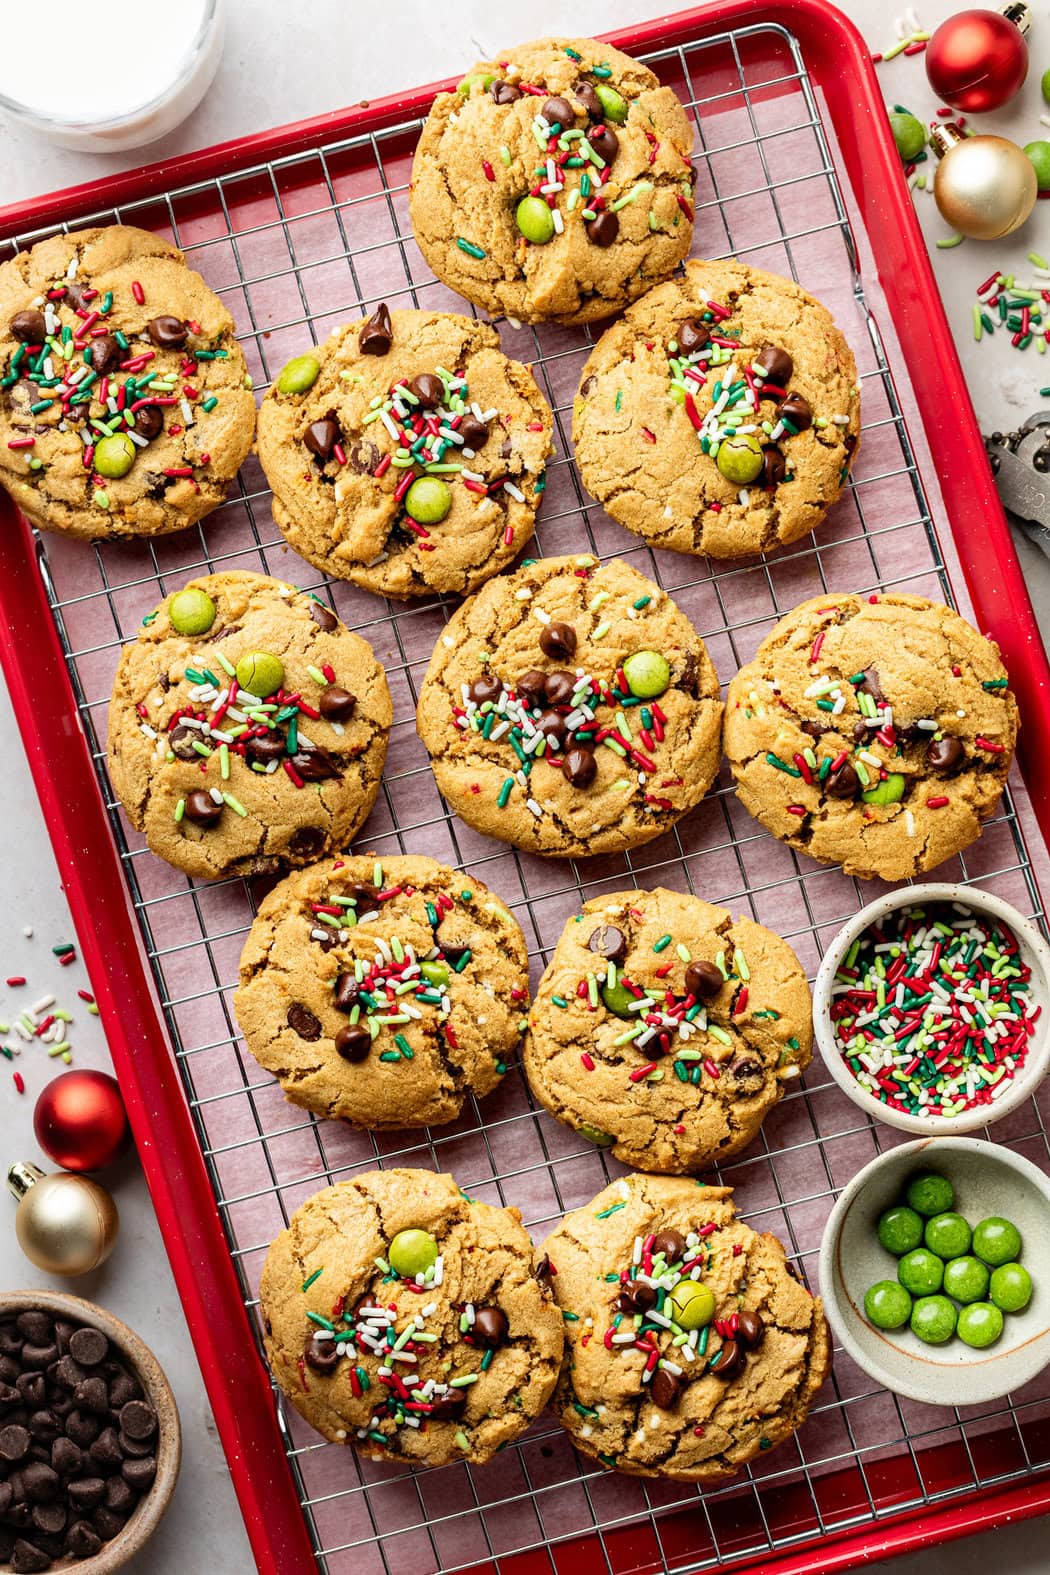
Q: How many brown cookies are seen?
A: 11